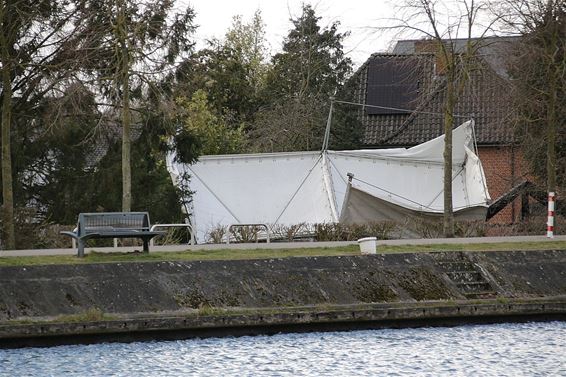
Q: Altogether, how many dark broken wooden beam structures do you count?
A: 1